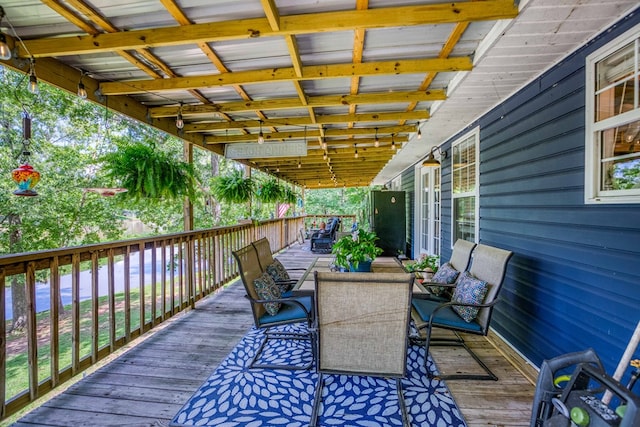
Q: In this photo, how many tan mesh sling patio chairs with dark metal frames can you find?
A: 5